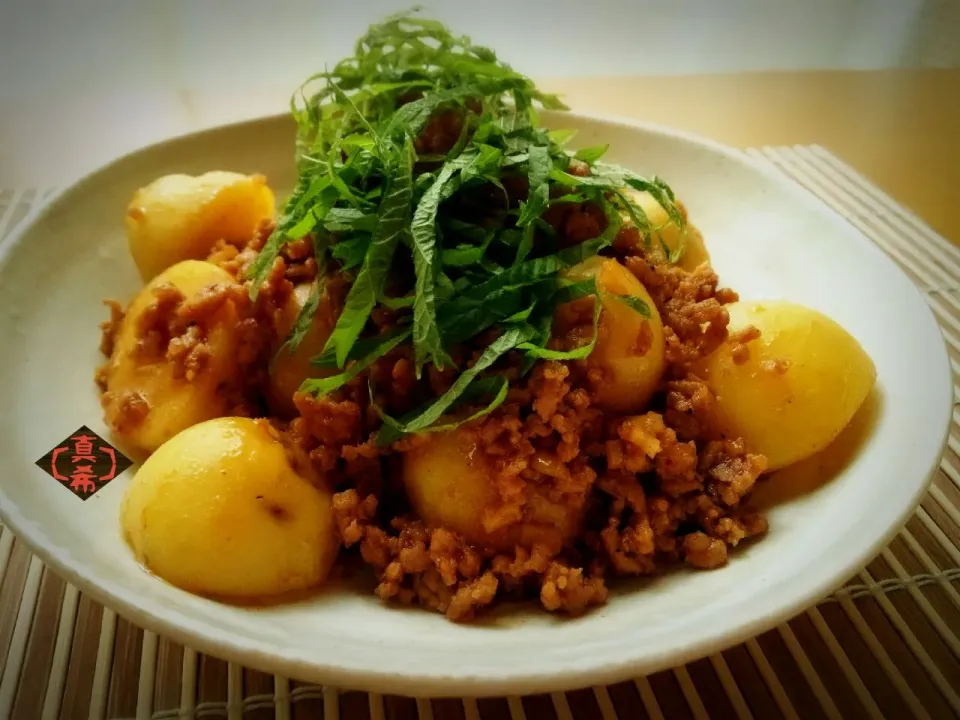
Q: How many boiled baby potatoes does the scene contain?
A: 8